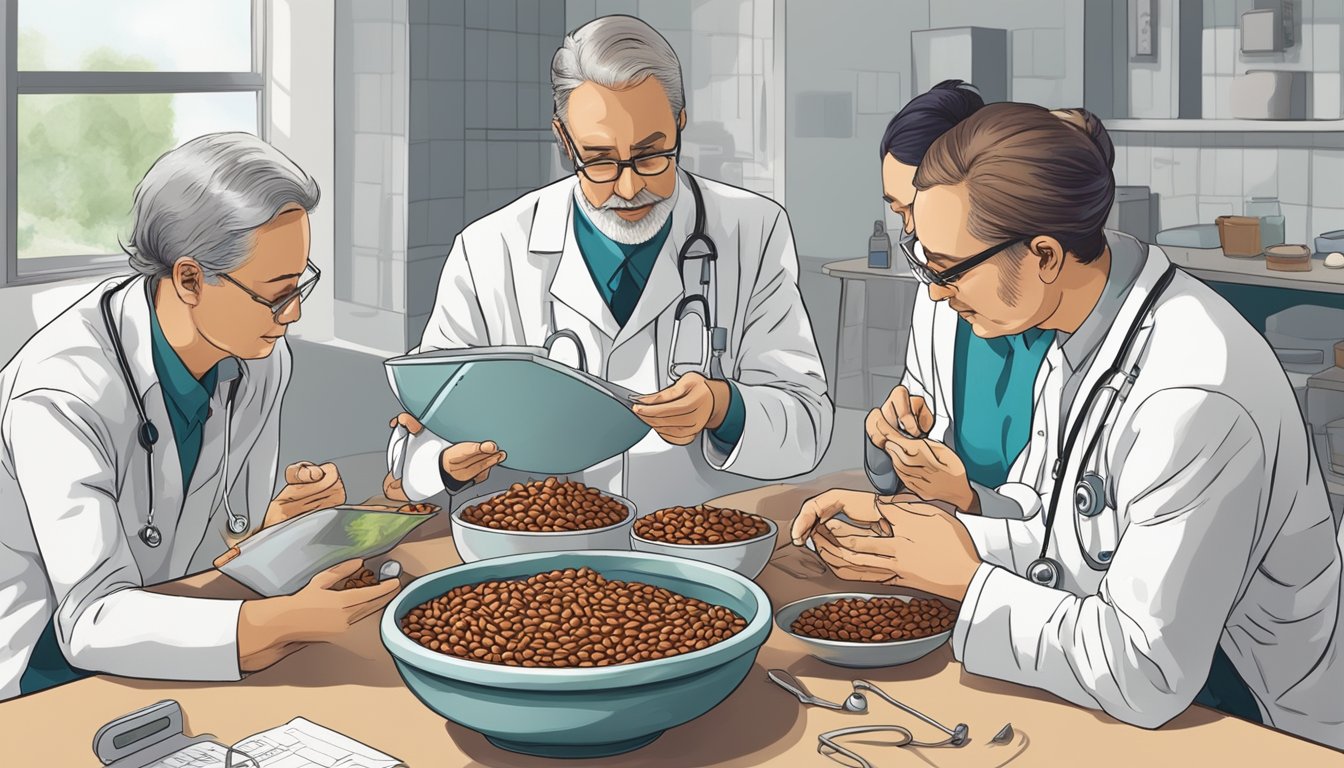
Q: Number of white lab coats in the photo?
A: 4